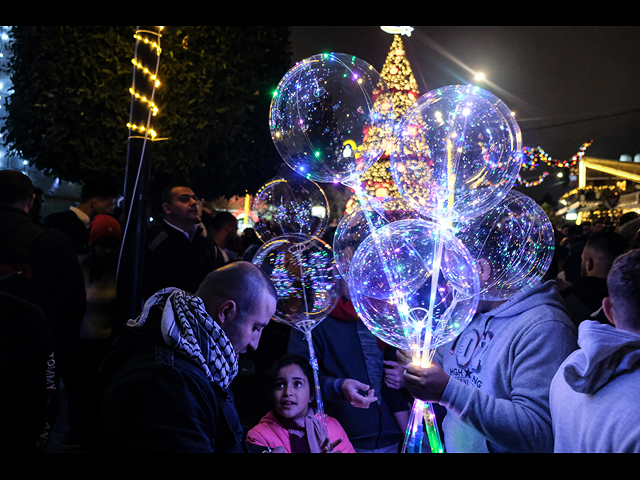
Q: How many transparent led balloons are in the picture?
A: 7